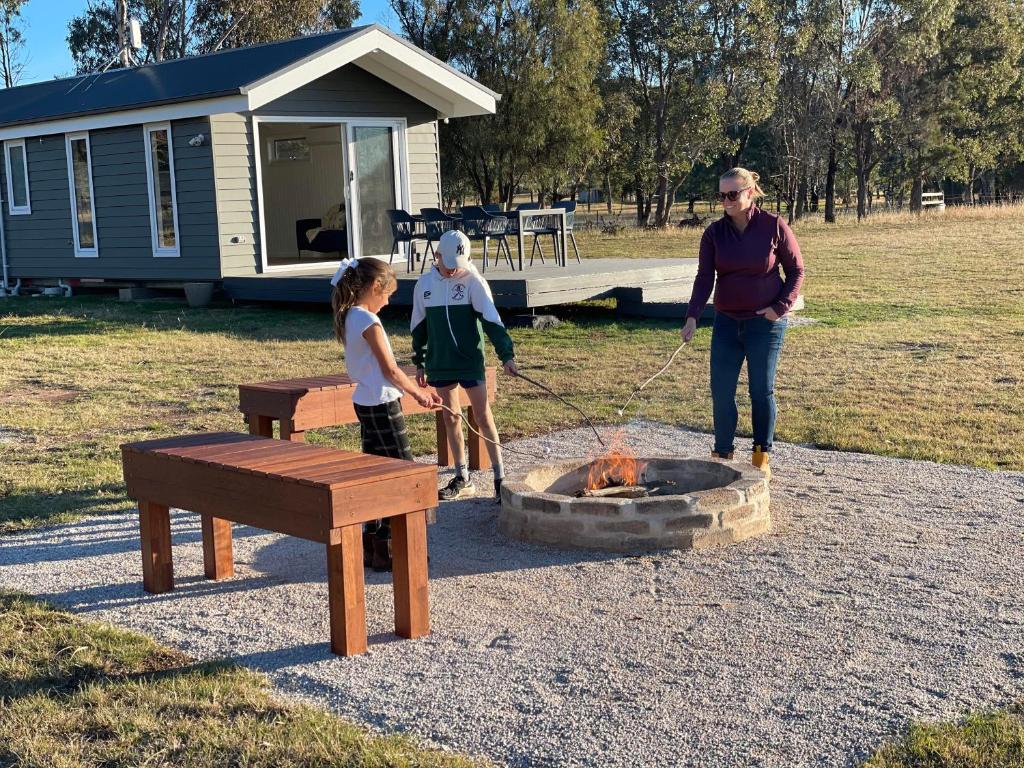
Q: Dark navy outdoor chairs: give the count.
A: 6